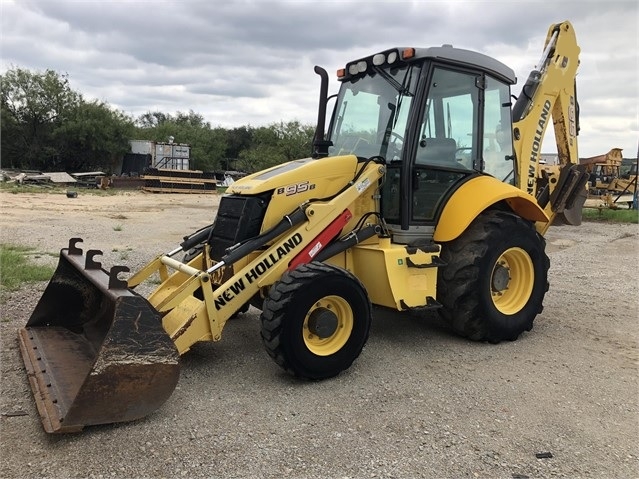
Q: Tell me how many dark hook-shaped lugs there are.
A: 3